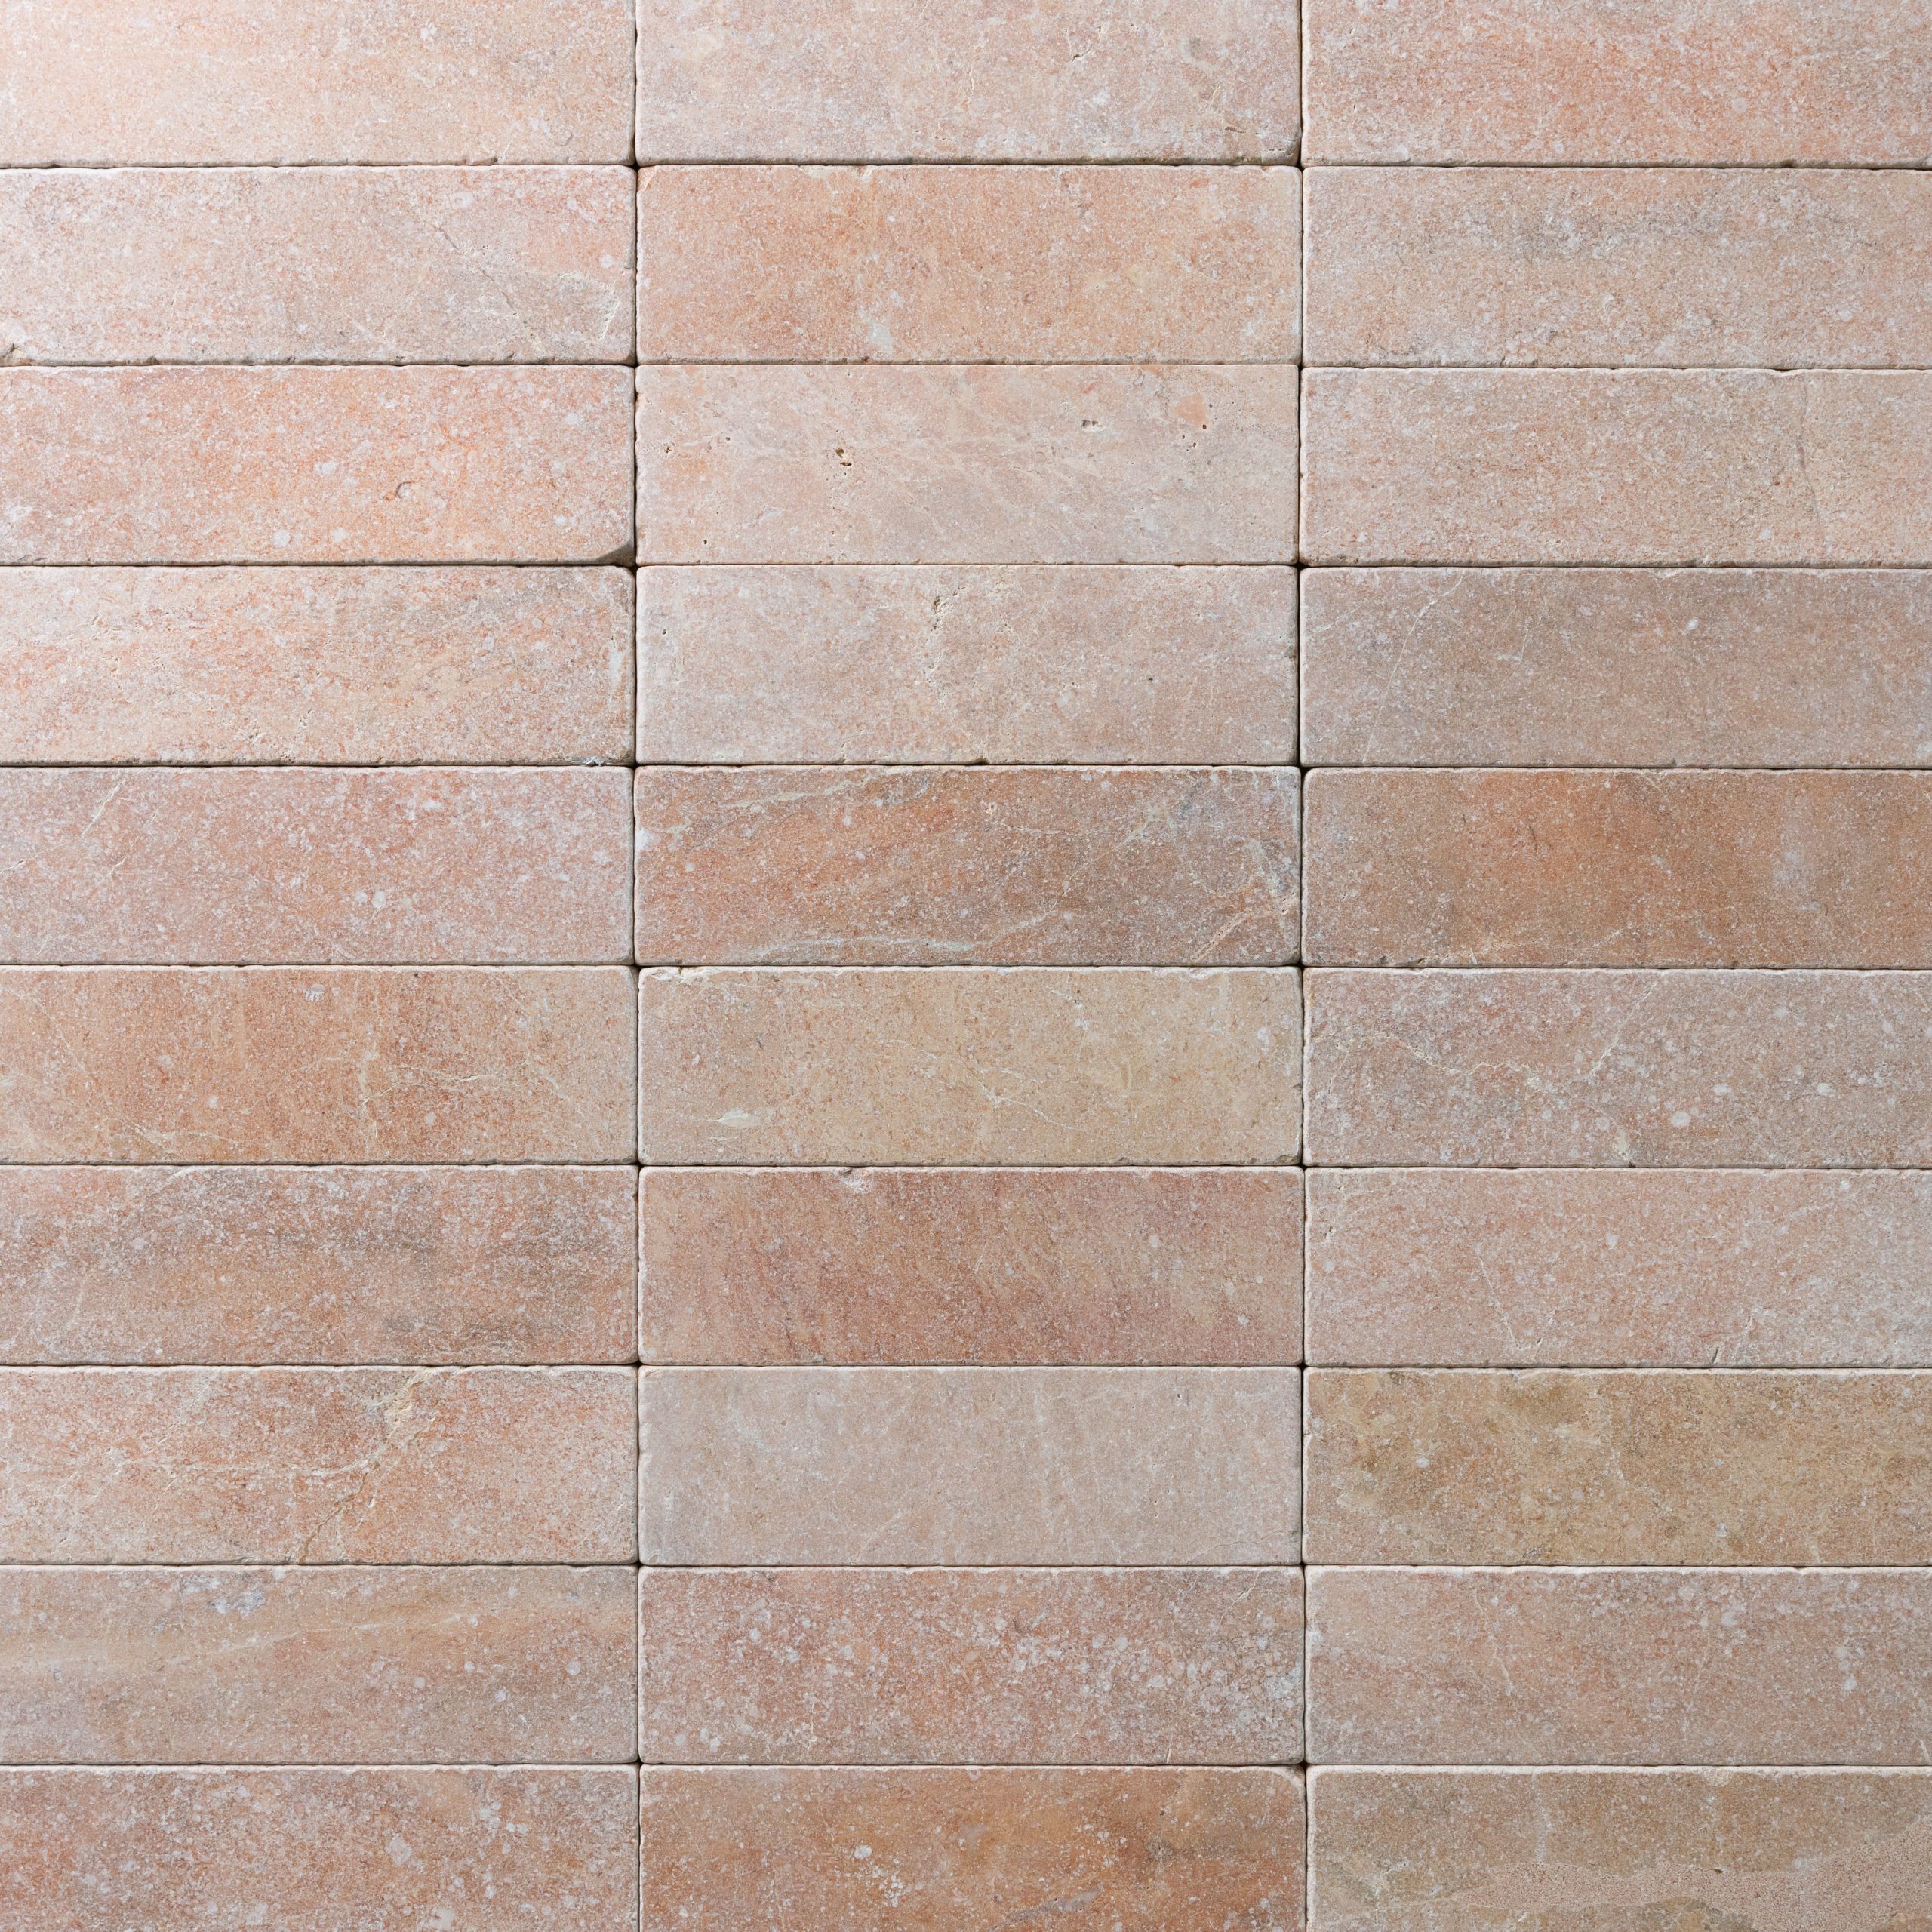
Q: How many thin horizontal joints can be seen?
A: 9